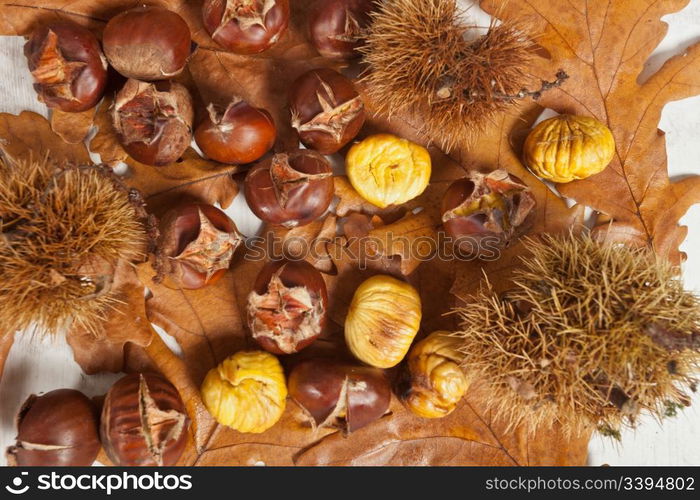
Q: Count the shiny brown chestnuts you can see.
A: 14